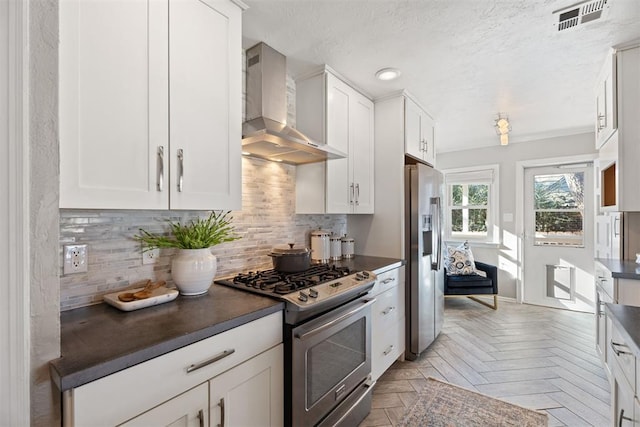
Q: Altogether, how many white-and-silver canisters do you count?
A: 3